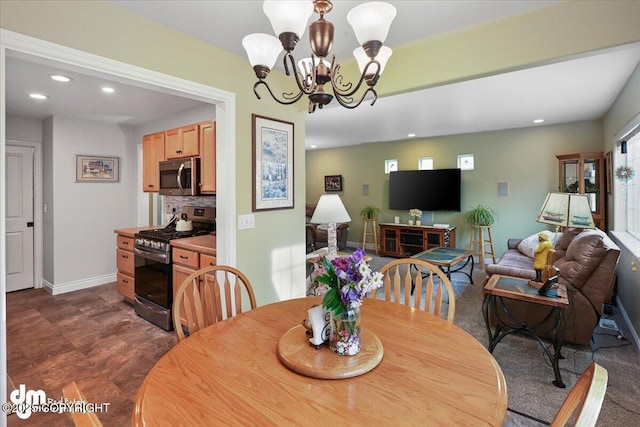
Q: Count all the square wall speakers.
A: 2